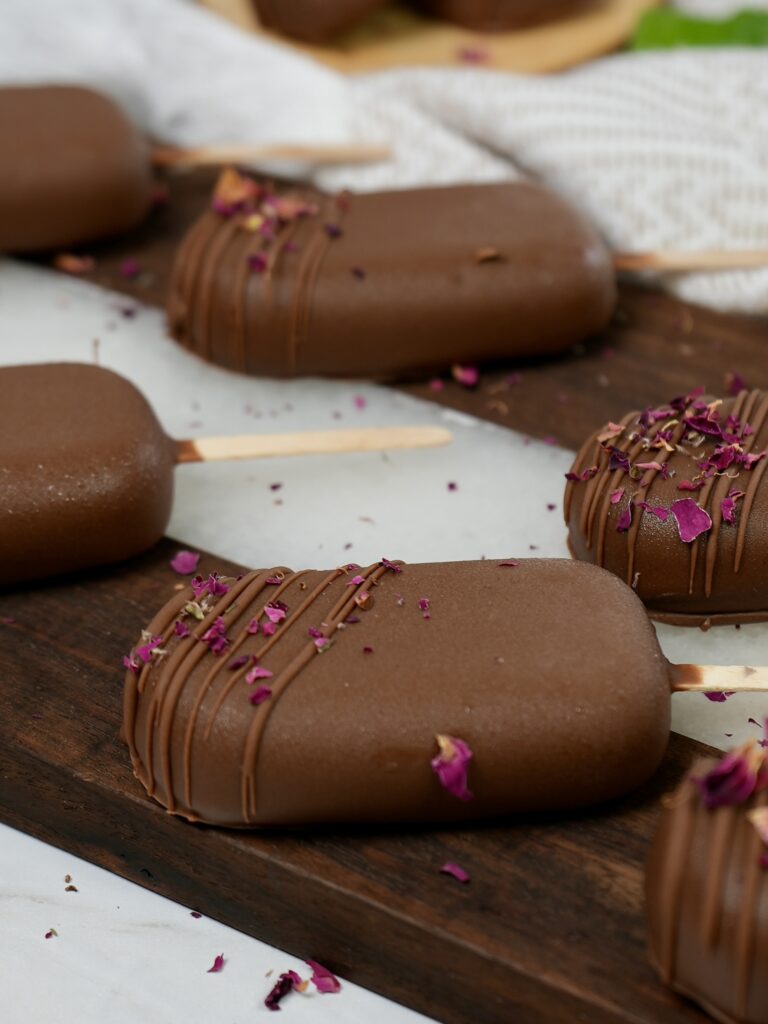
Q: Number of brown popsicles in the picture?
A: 6